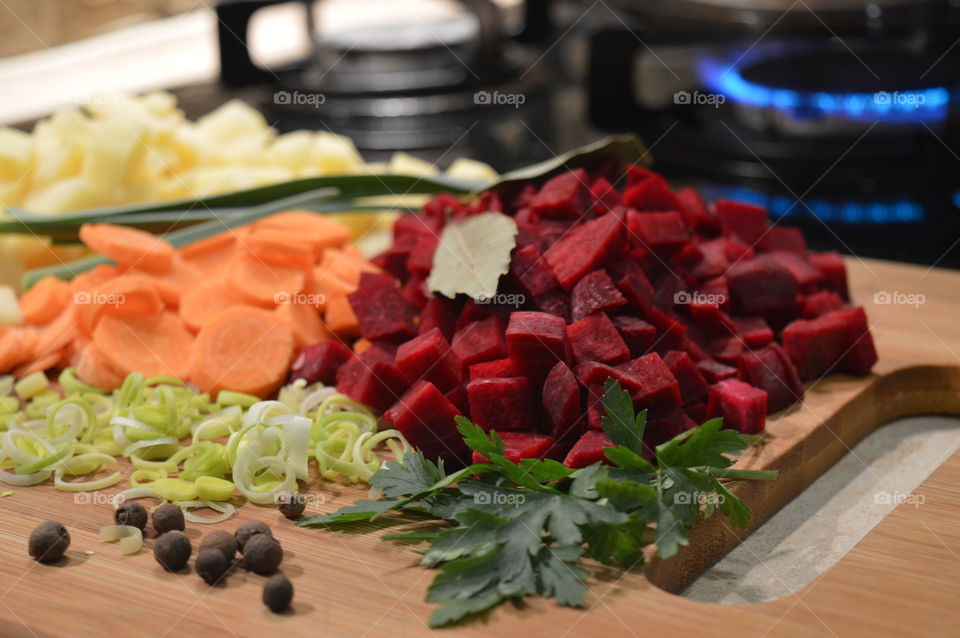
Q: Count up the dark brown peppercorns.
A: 10